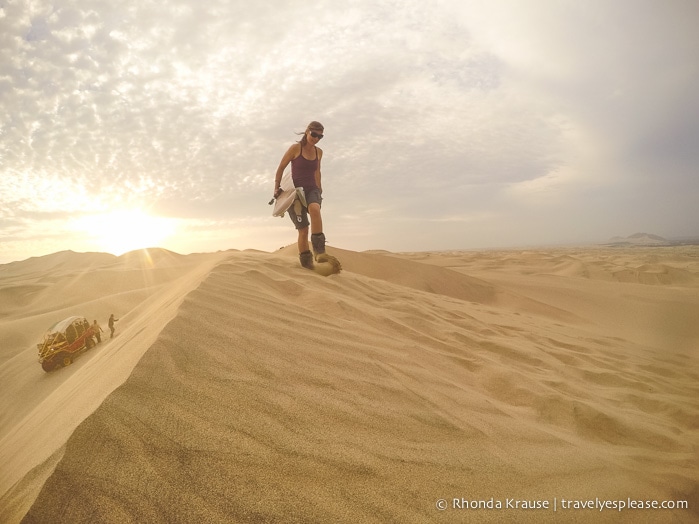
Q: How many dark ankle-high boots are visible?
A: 2